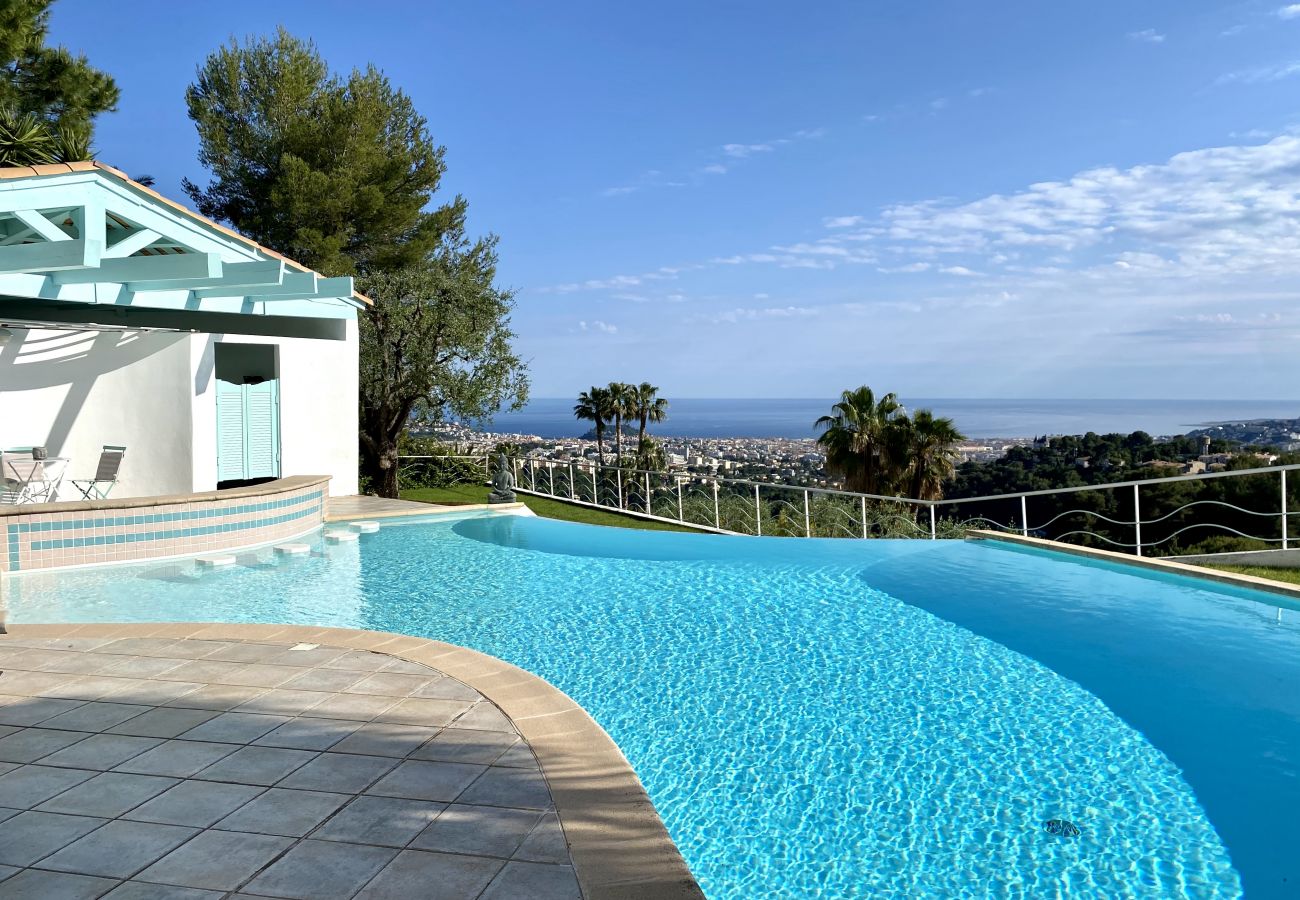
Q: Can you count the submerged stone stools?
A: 4